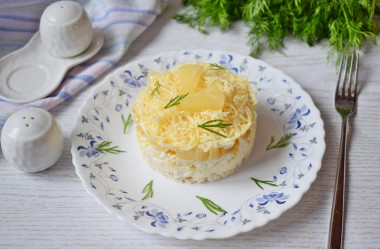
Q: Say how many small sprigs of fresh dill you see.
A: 10